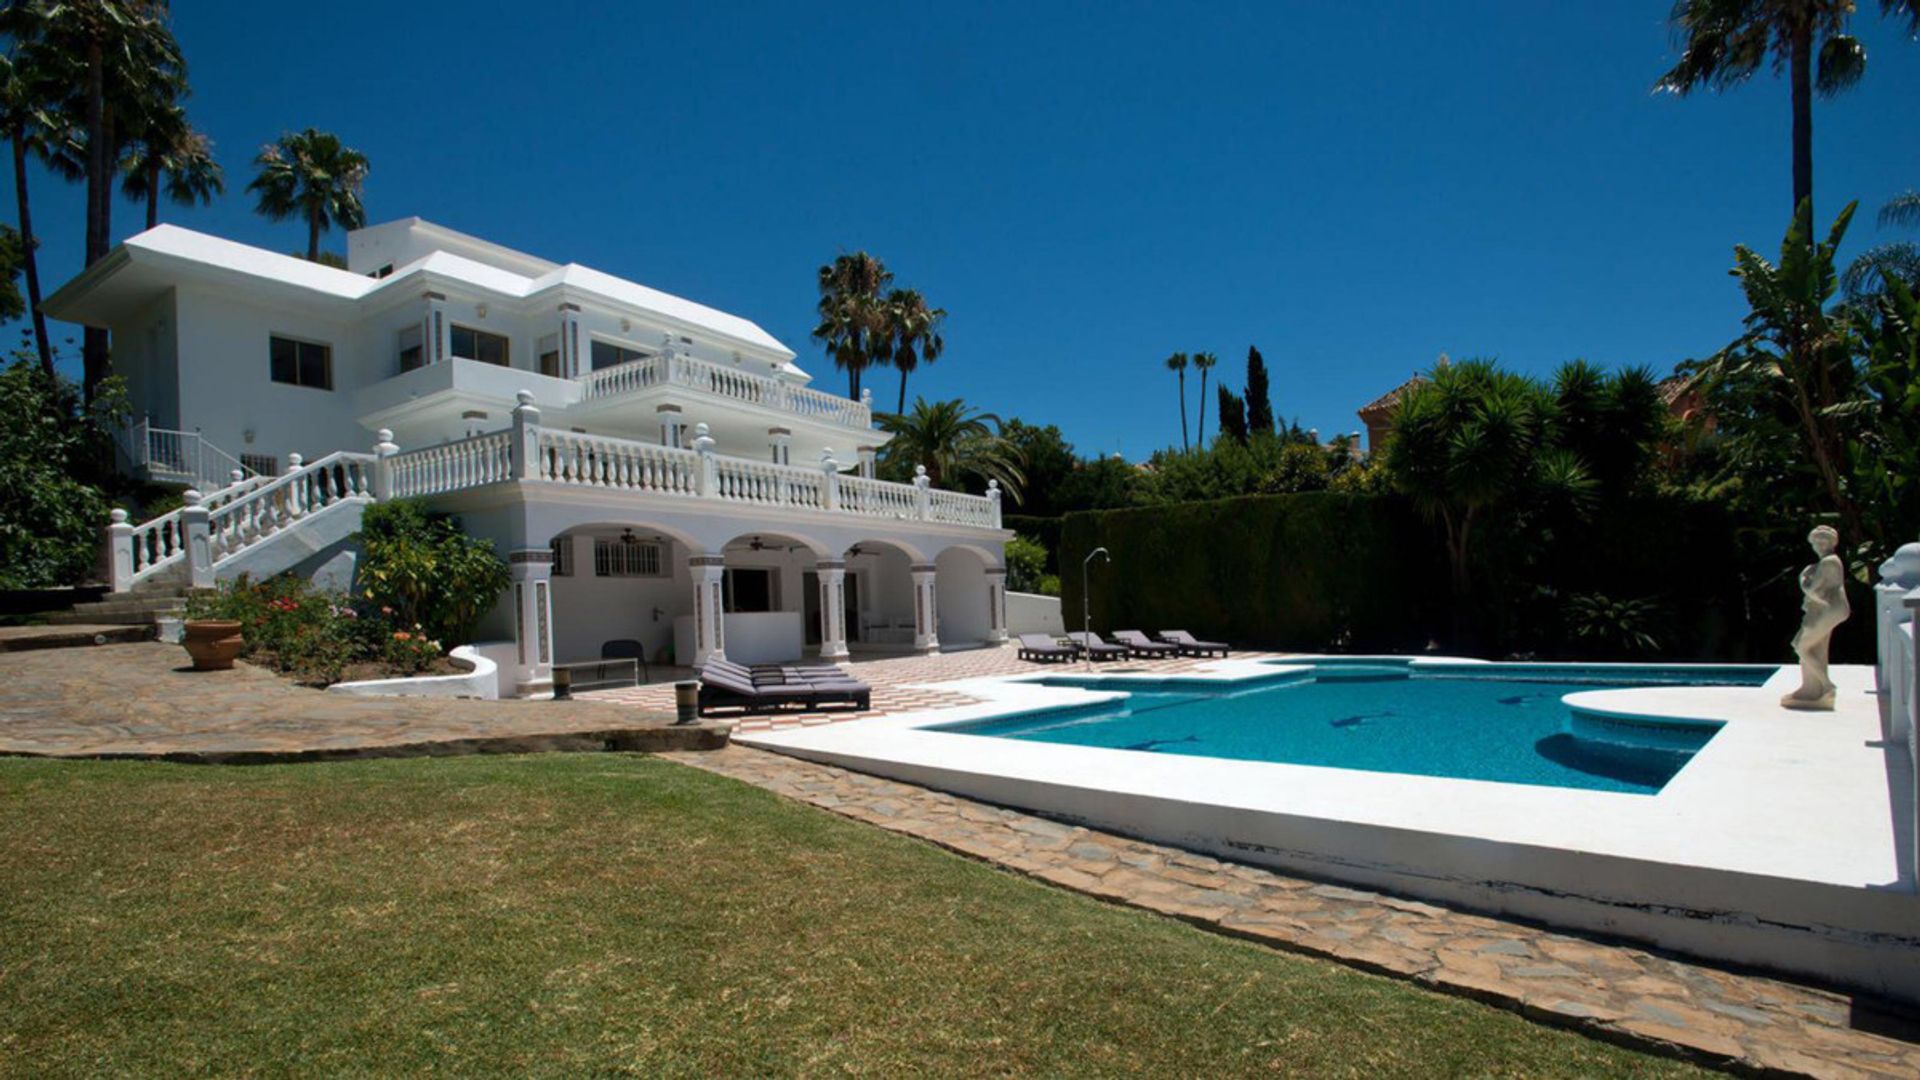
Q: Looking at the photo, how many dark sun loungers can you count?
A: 8